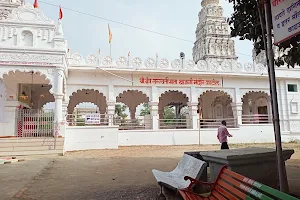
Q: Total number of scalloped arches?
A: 6